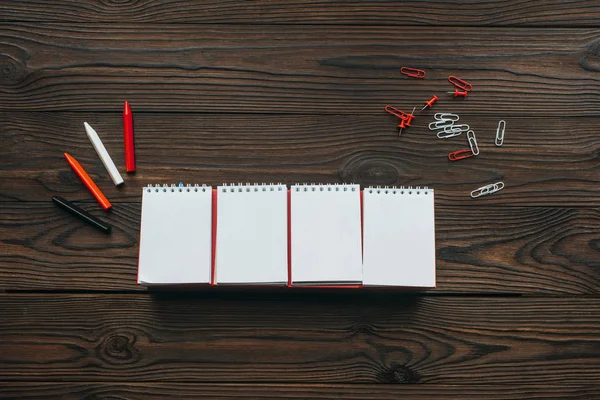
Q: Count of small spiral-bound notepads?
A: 4